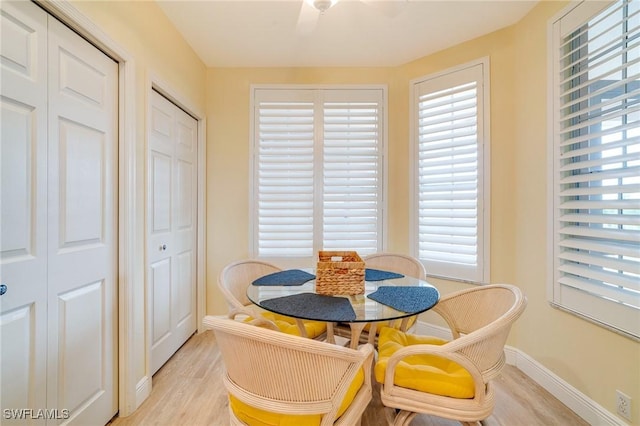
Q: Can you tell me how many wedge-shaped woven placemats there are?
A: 4